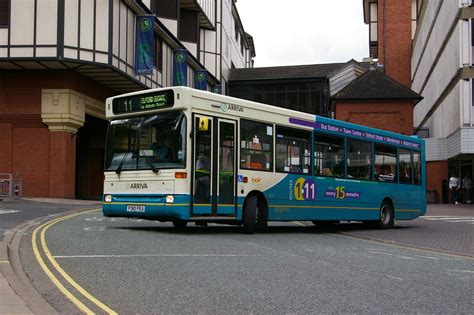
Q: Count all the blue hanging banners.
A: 4